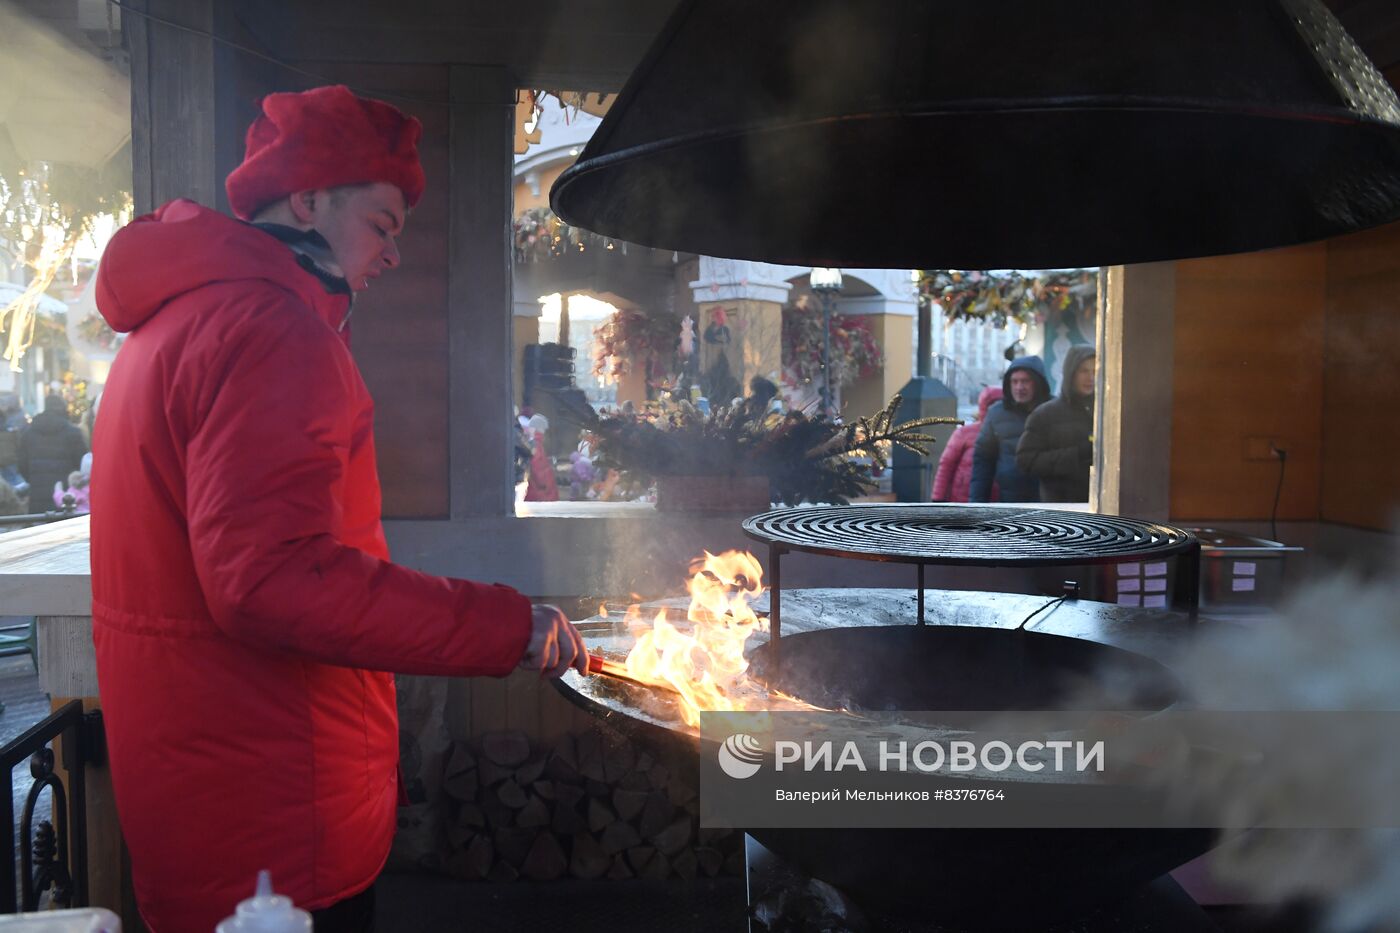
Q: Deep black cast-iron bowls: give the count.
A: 1